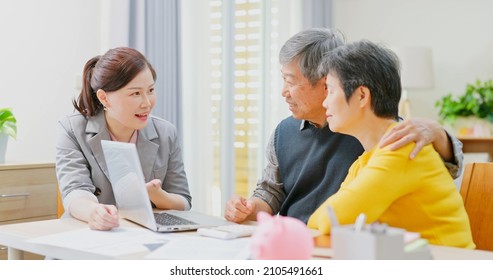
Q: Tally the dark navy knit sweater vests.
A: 1